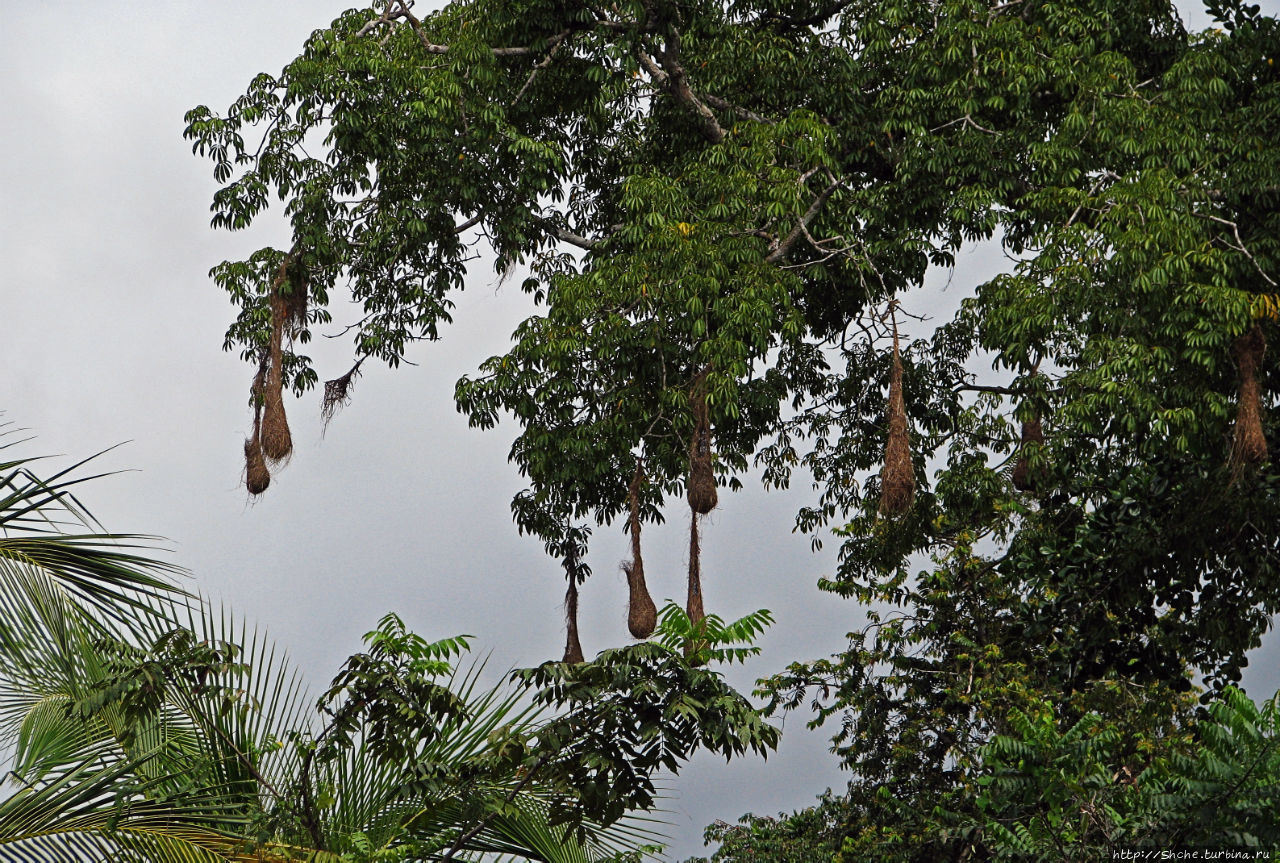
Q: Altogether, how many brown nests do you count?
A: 9